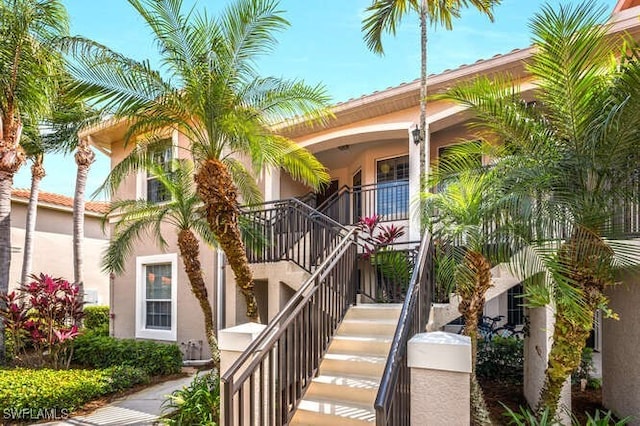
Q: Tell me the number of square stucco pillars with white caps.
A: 2